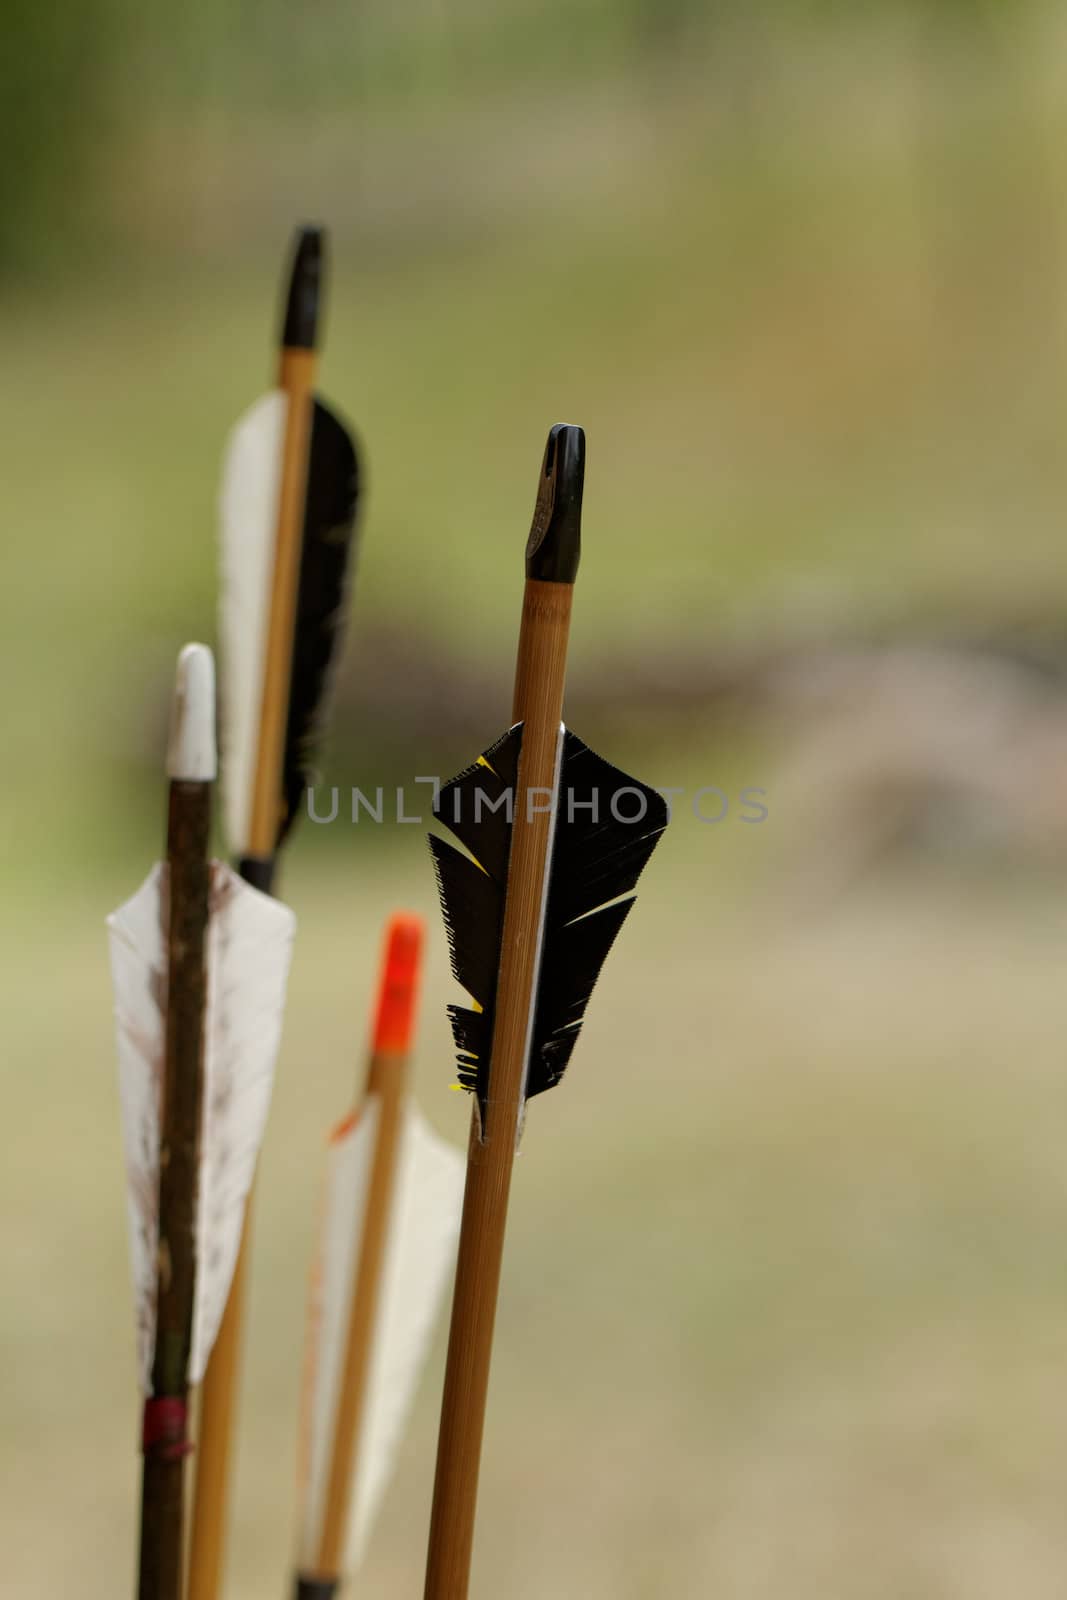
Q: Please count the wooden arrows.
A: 4